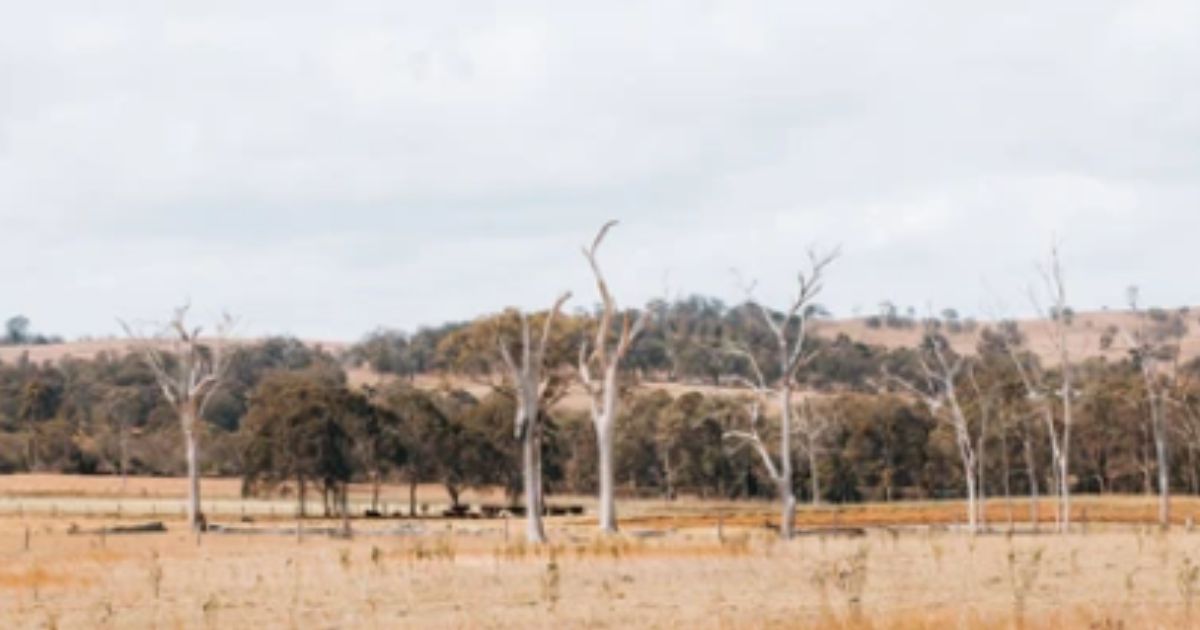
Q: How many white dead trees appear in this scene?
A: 7